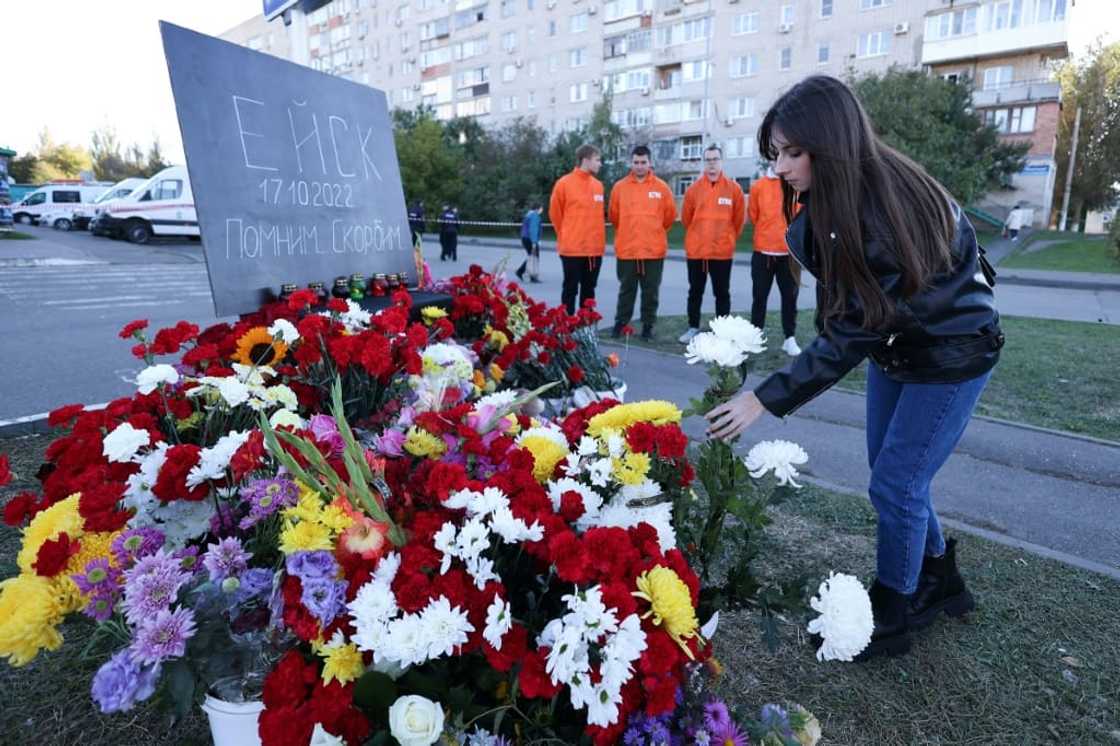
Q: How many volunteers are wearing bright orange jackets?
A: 4